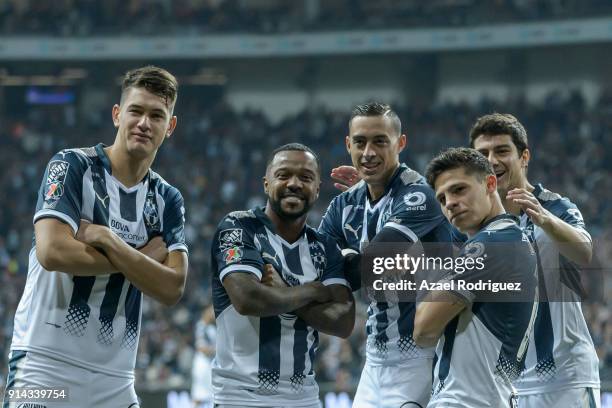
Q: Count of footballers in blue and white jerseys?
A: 5